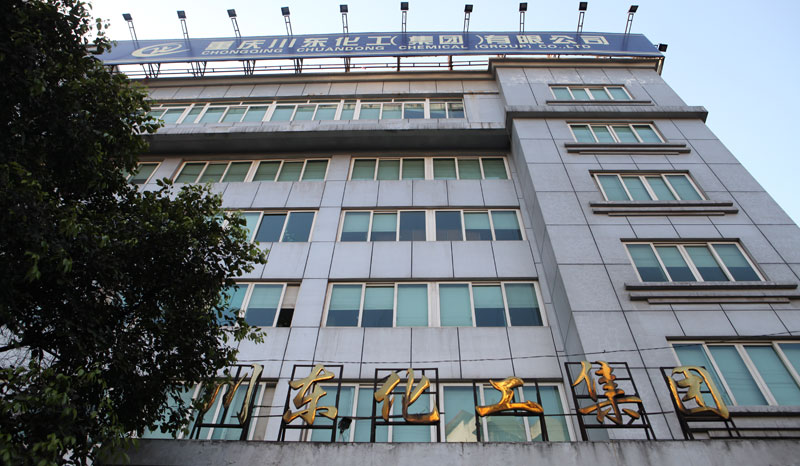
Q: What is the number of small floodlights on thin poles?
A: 11